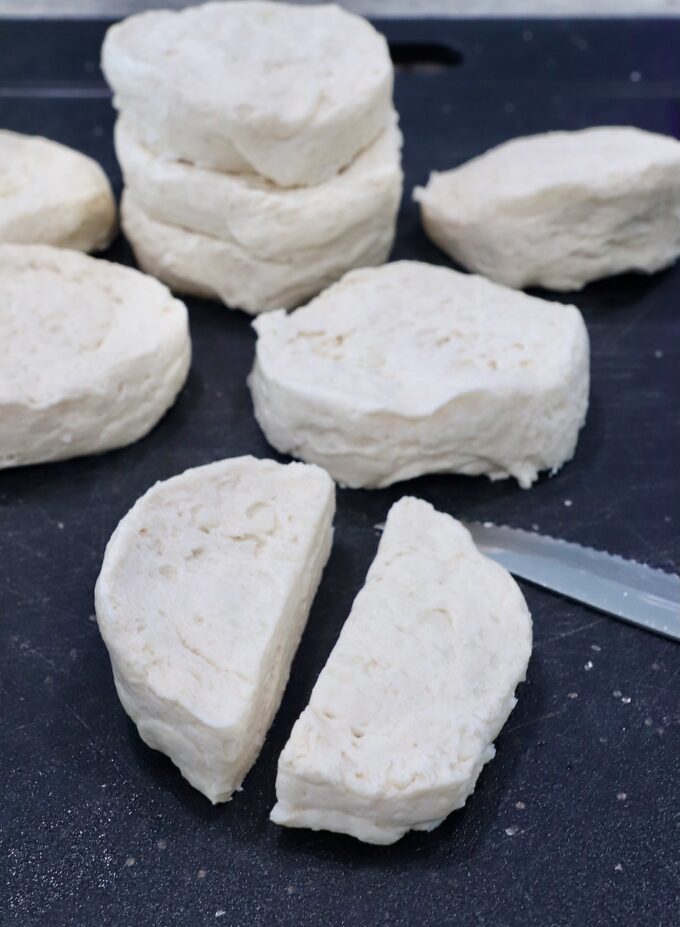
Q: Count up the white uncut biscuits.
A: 7